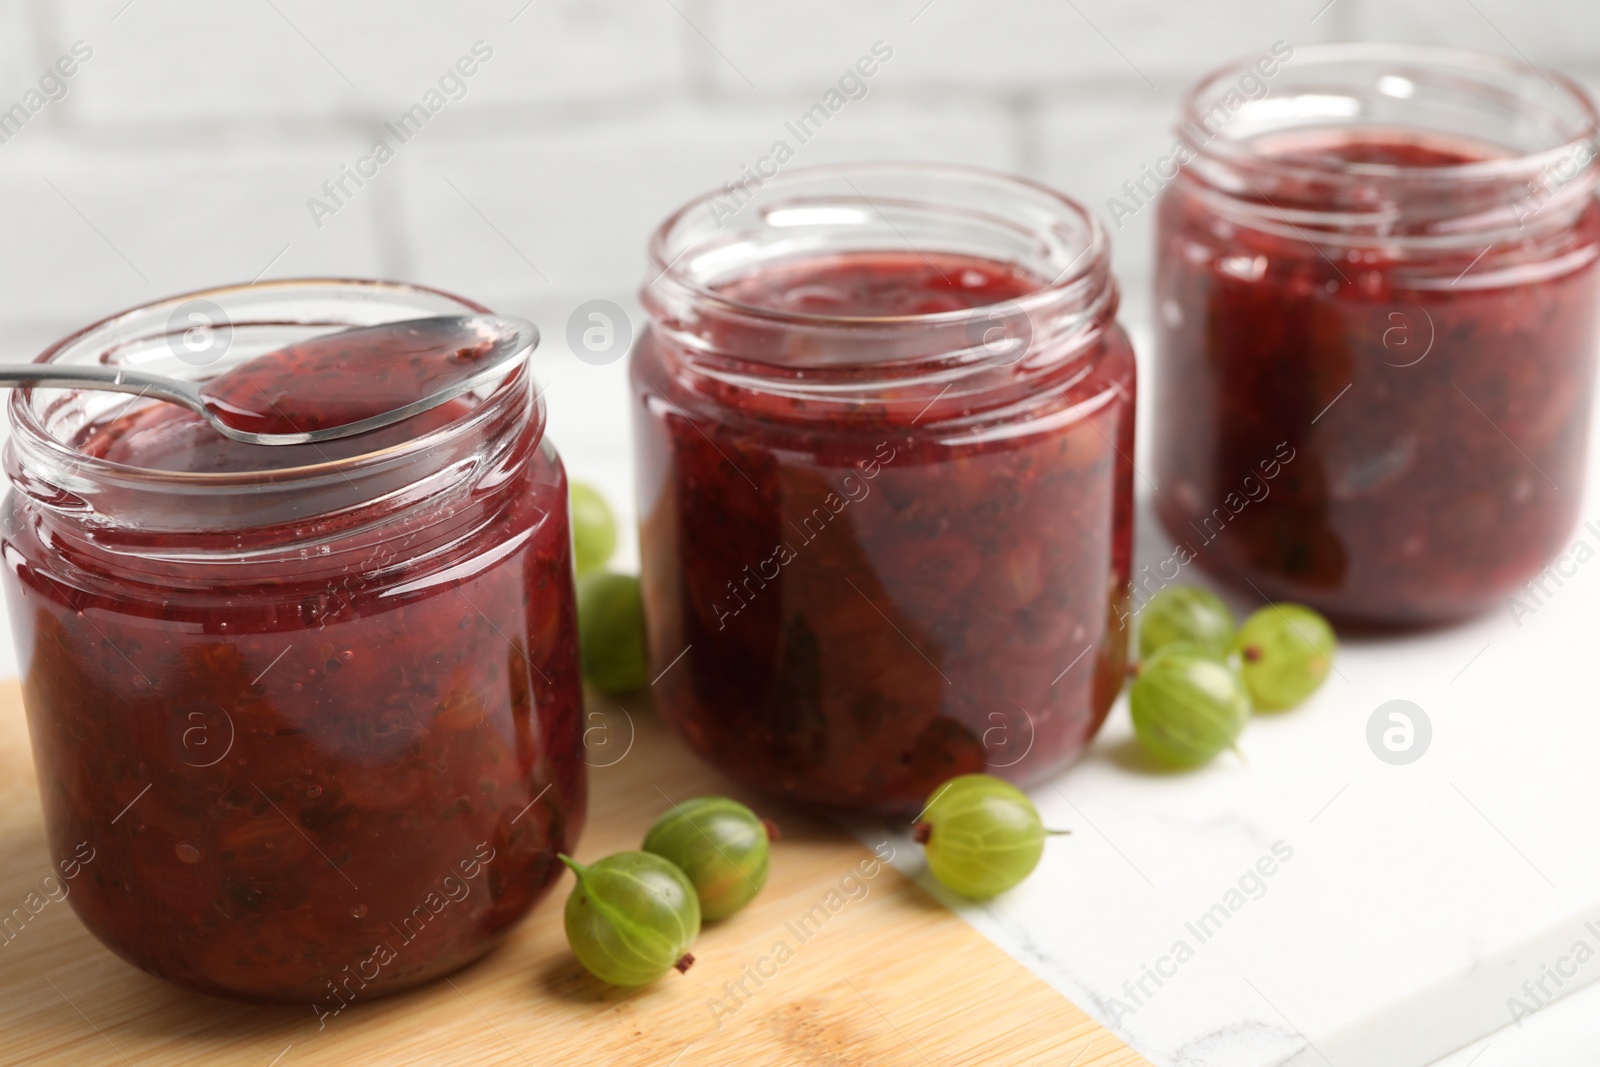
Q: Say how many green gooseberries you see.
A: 8